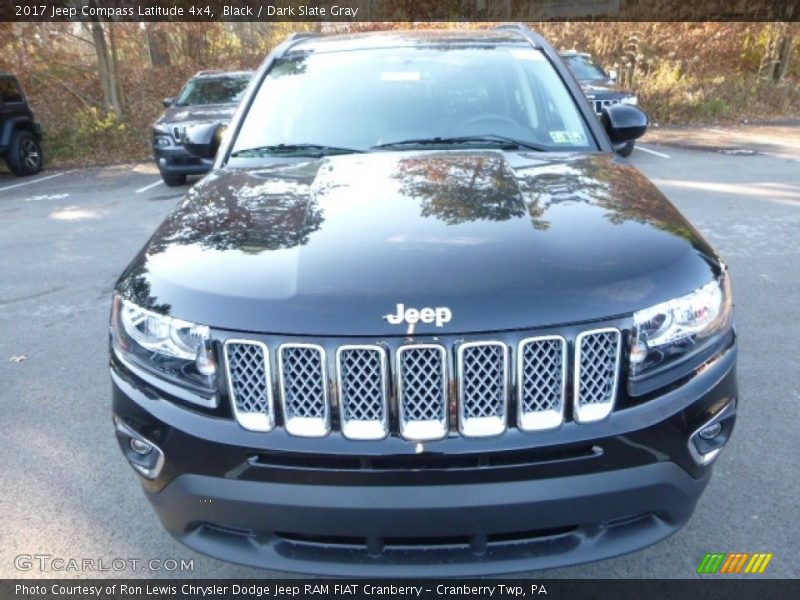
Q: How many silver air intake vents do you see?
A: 7